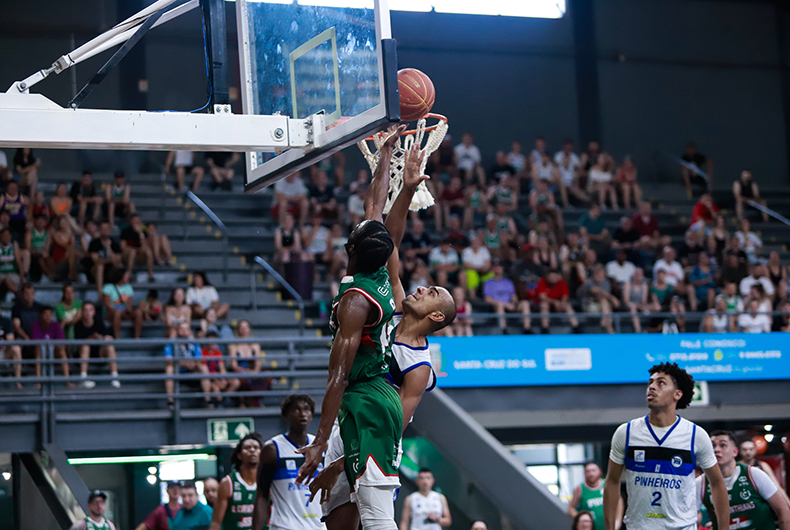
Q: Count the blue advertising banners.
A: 1